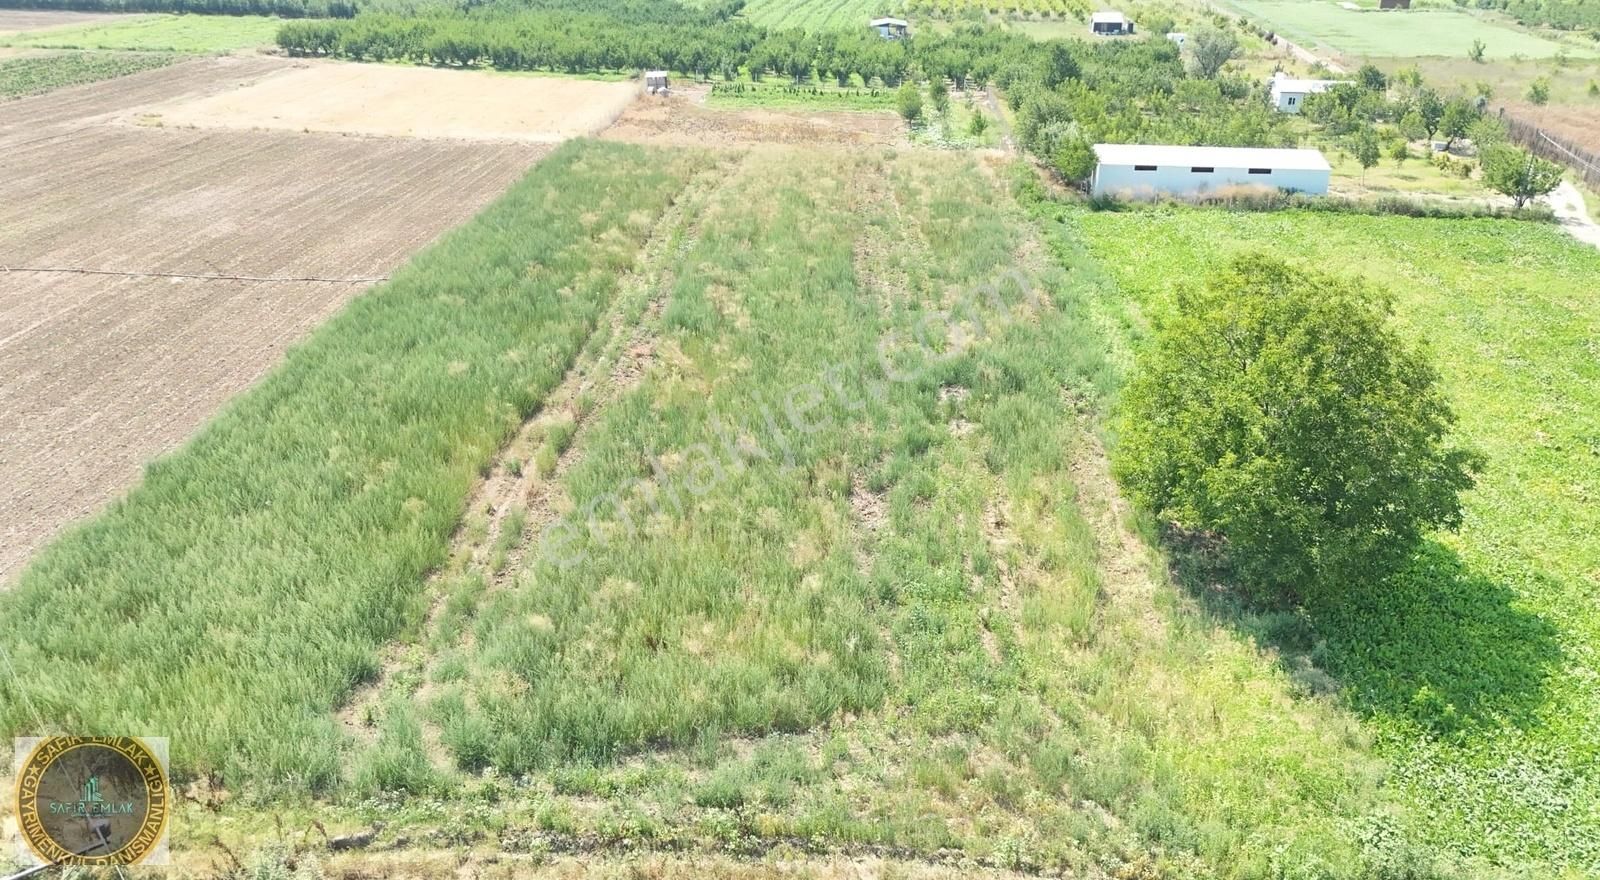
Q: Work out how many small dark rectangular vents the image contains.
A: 3